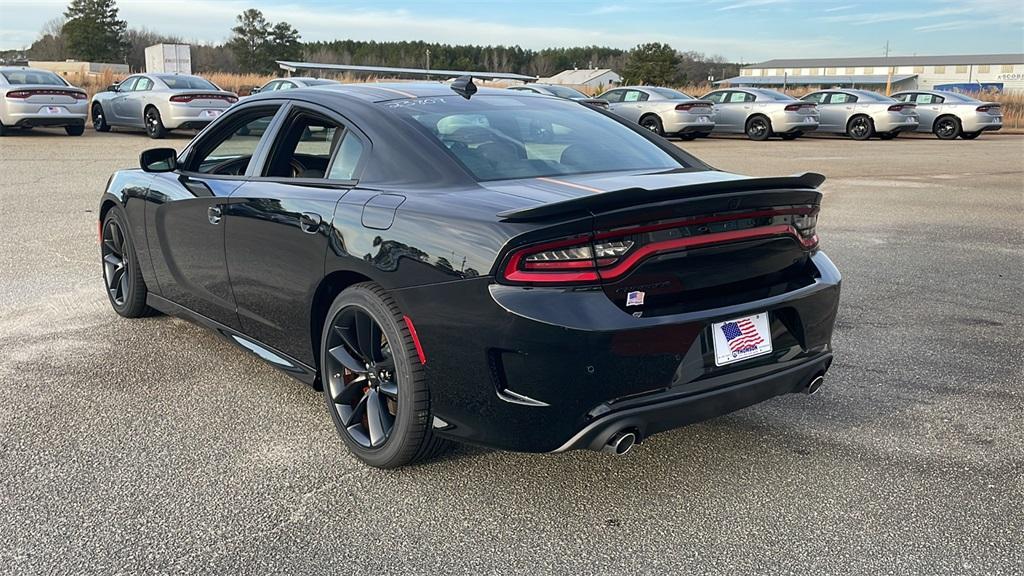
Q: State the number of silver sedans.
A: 8